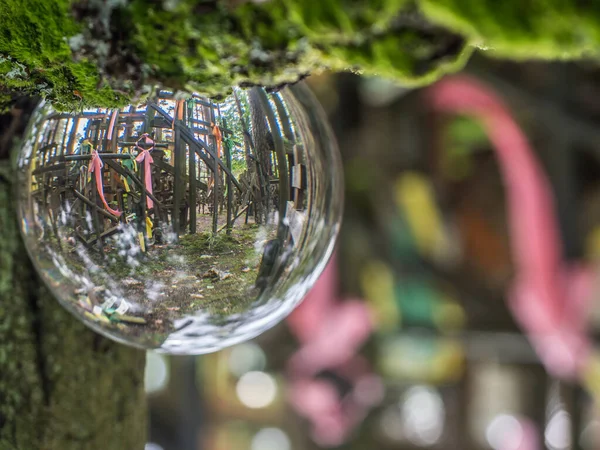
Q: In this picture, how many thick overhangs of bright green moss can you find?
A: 1